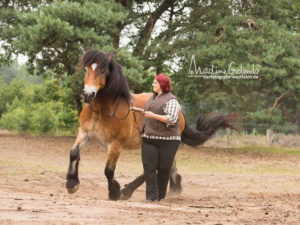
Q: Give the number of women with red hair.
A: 1